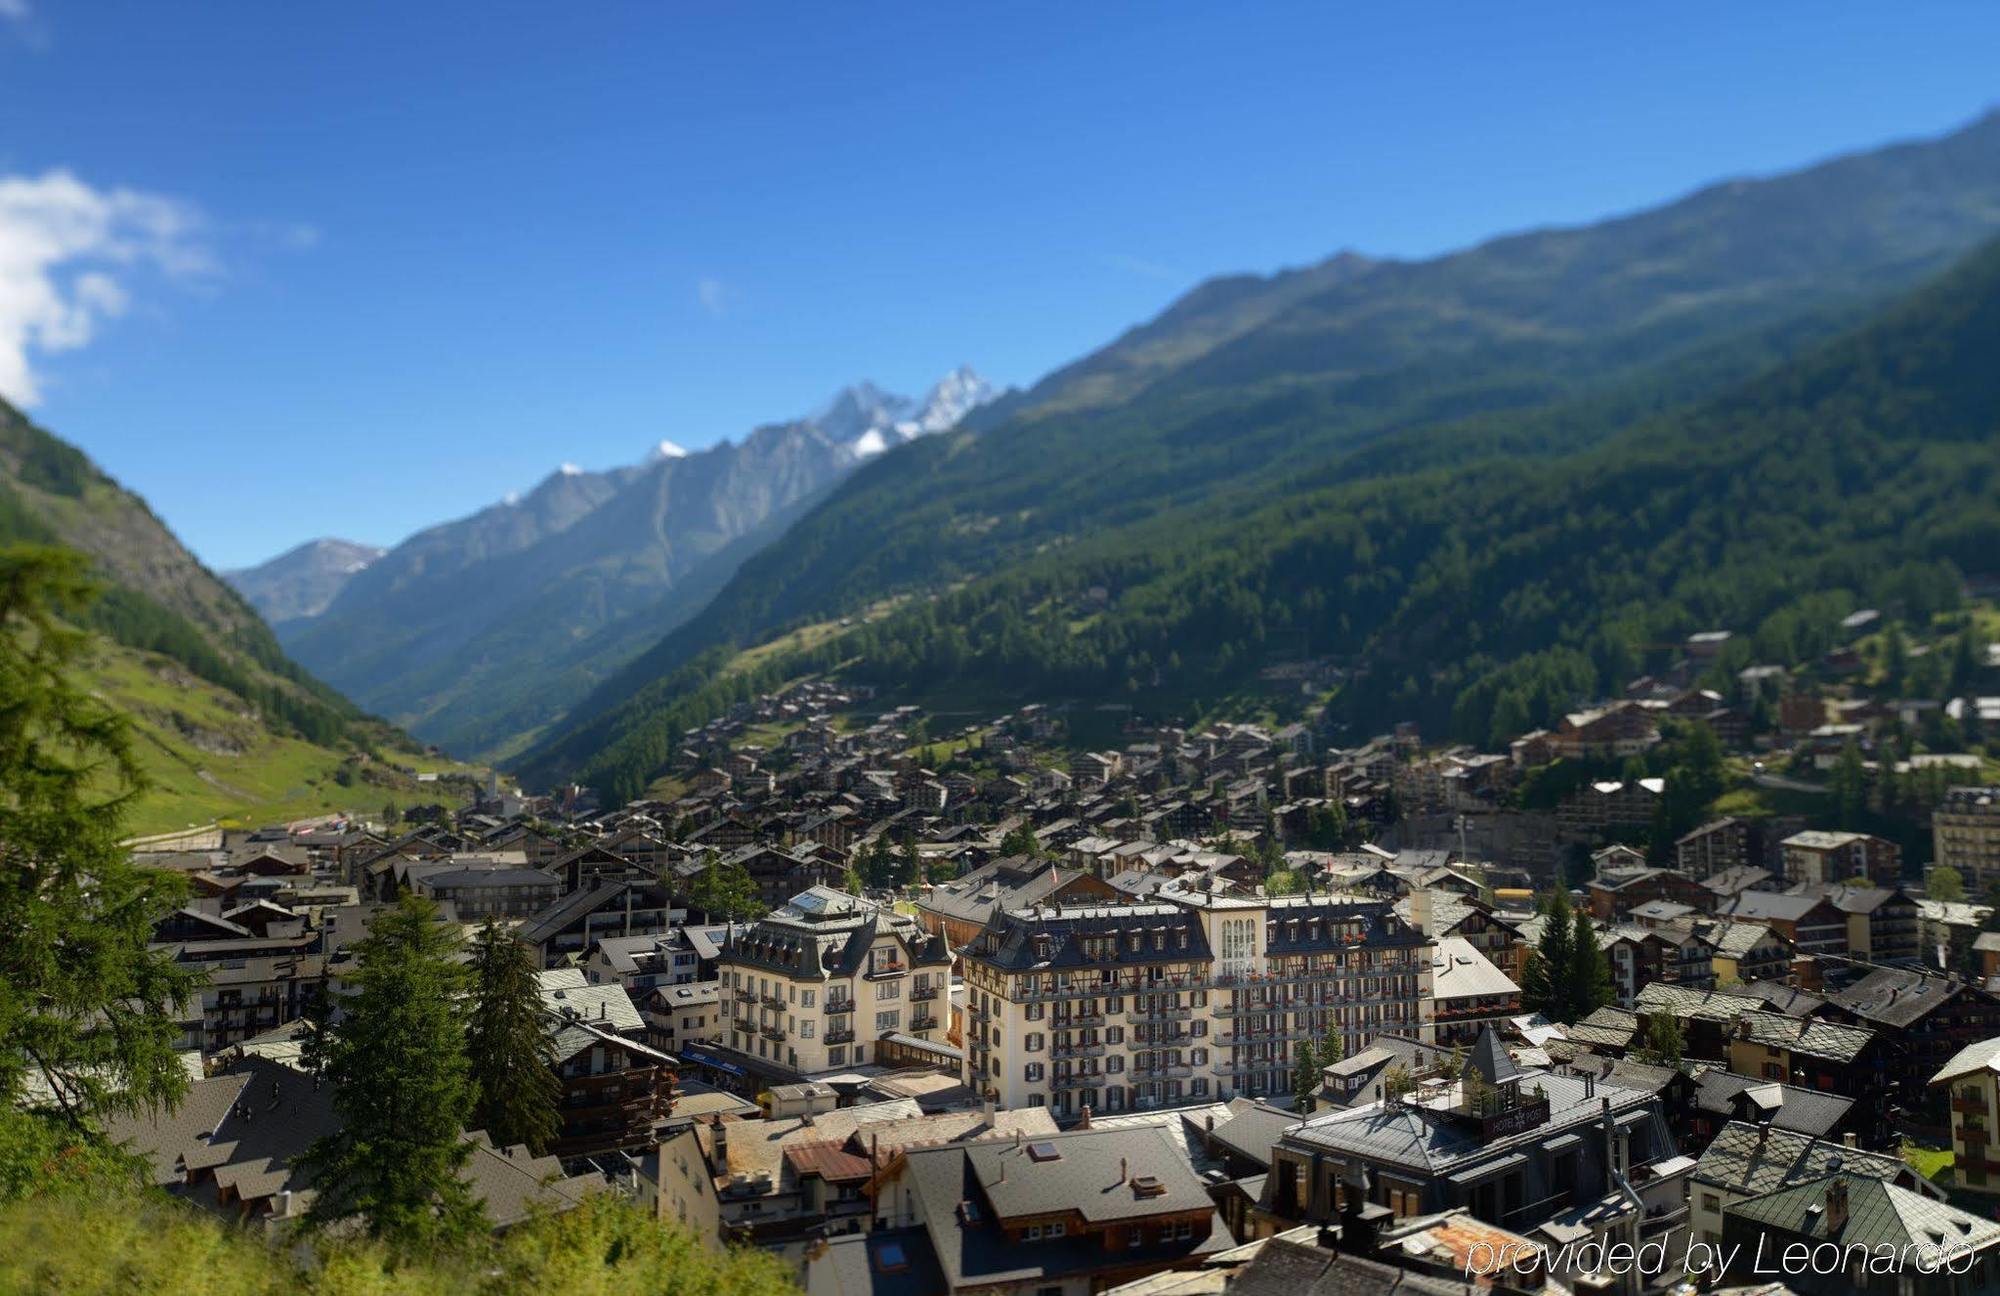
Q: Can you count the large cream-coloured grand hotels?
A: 2